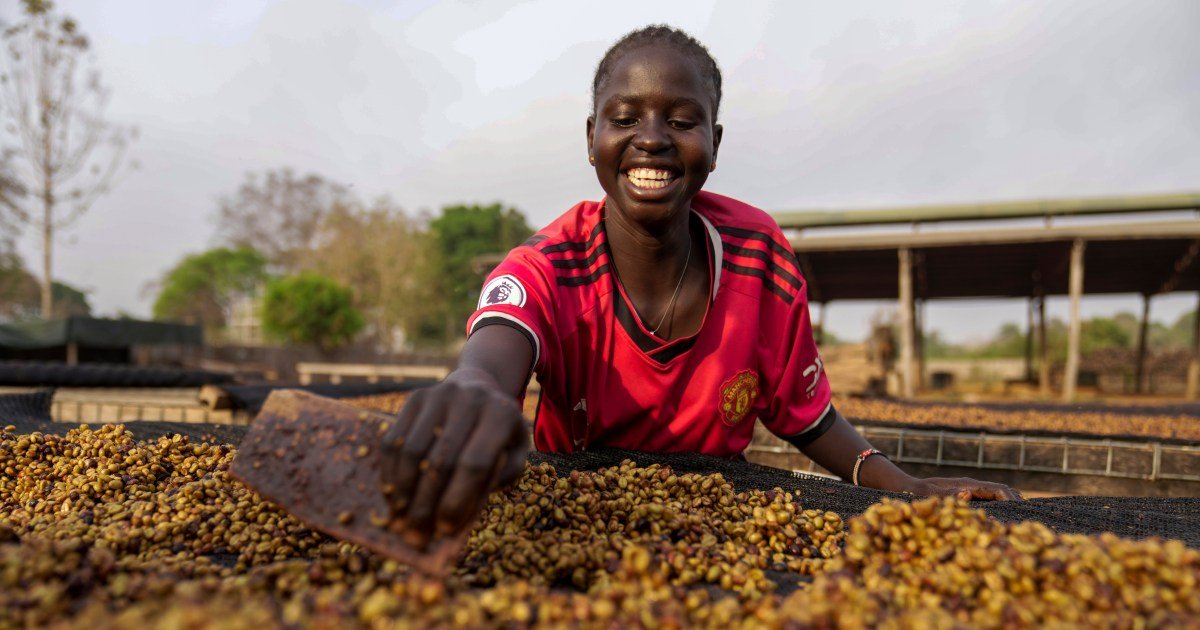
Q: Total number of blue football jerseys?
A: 0